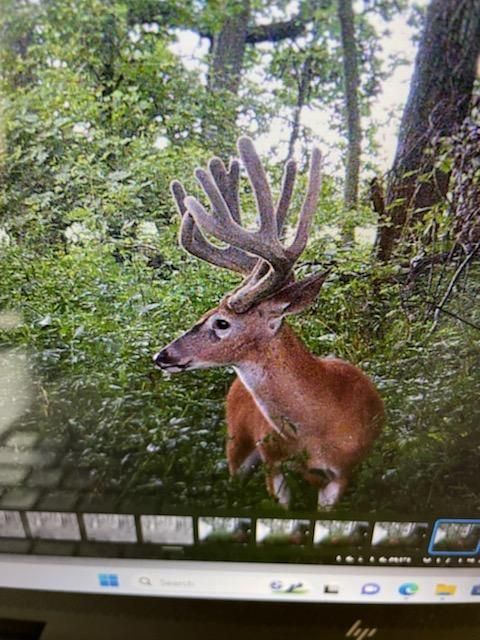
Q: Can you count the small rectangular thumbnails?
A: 9